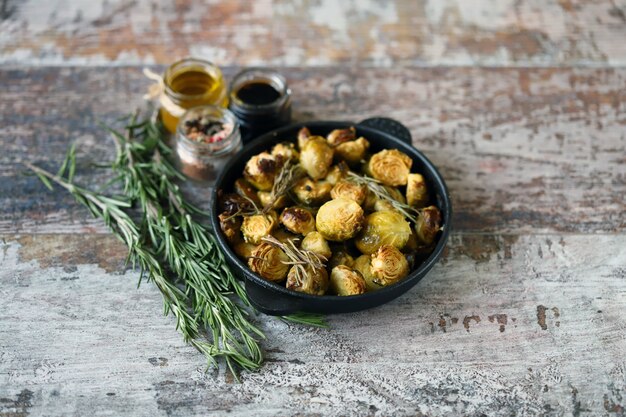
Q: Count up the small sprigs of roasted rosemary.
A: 3